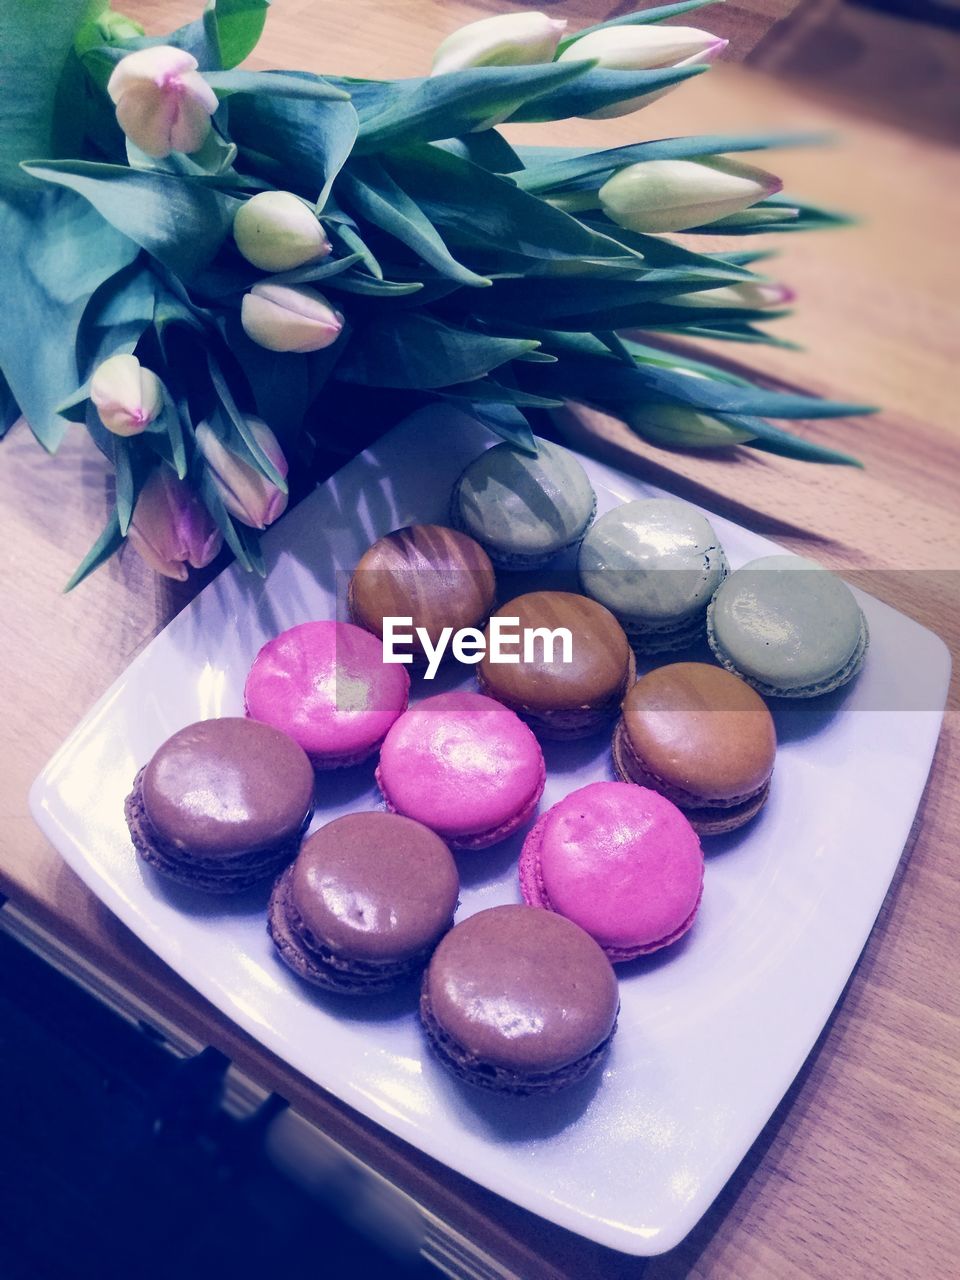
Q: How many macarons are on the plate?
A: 12